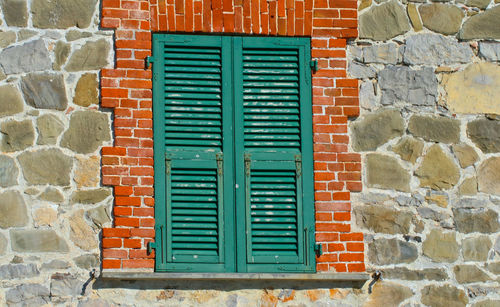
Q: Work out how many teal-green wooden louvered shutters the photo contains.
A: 2